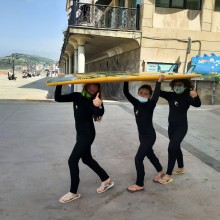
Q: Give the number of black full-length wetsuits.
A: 3